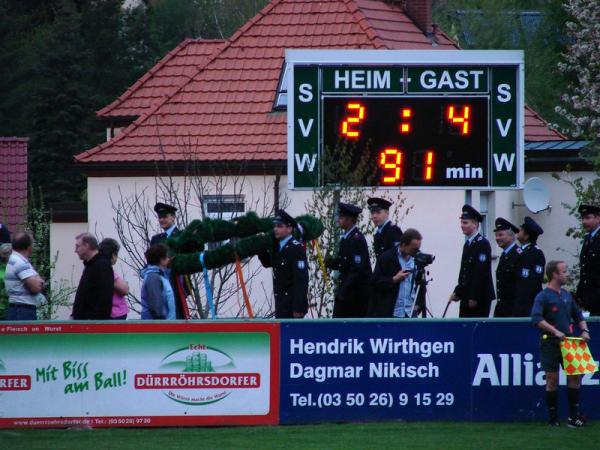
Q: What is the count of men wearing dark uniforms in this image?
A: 8